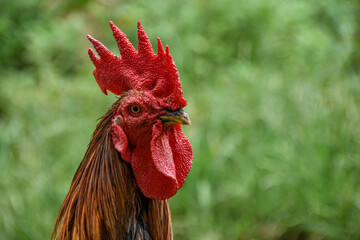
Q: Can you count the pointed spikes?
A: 6